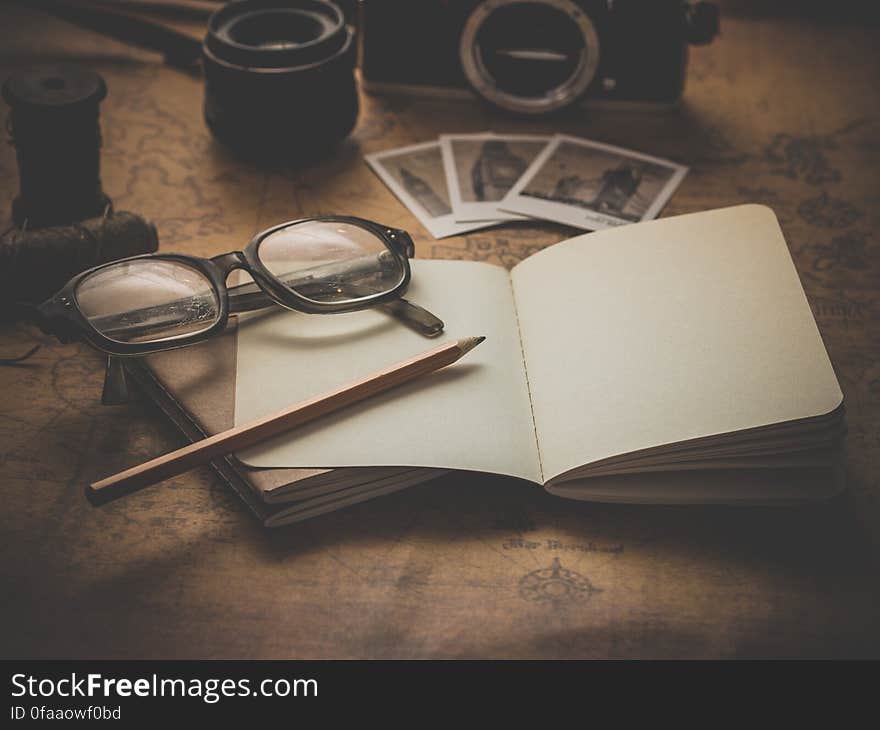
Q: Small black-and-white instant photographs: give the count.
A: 3